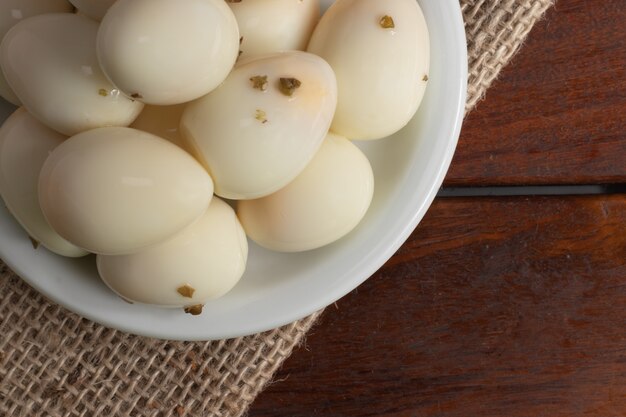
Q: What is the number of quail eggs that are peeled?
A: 12